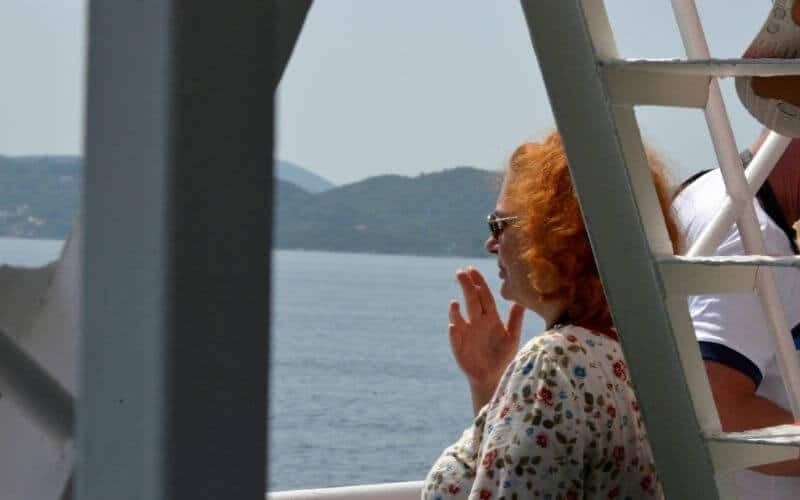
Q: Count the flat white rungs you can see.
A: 3